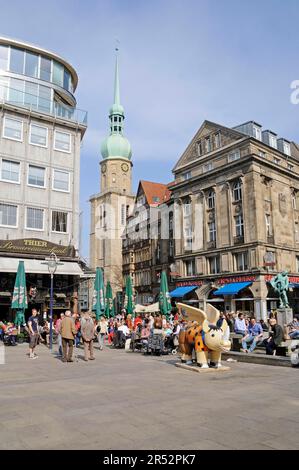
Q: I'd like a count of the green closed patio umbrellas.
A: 5